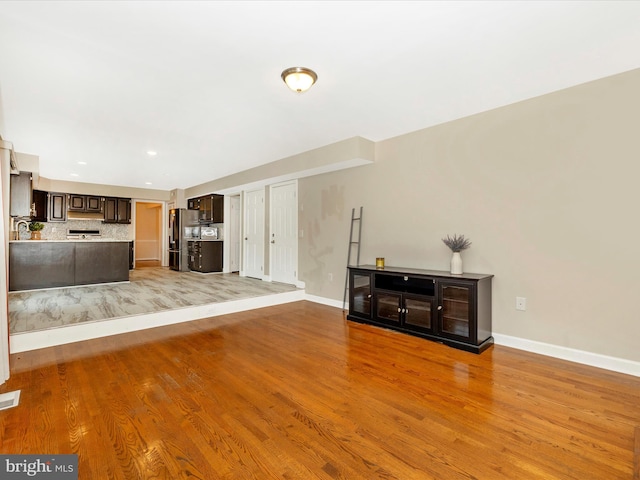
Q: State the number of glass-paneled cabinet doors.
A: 4